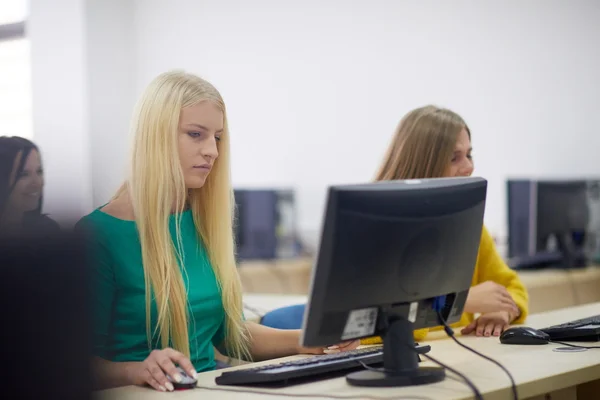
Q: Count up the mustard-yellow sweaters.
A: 1